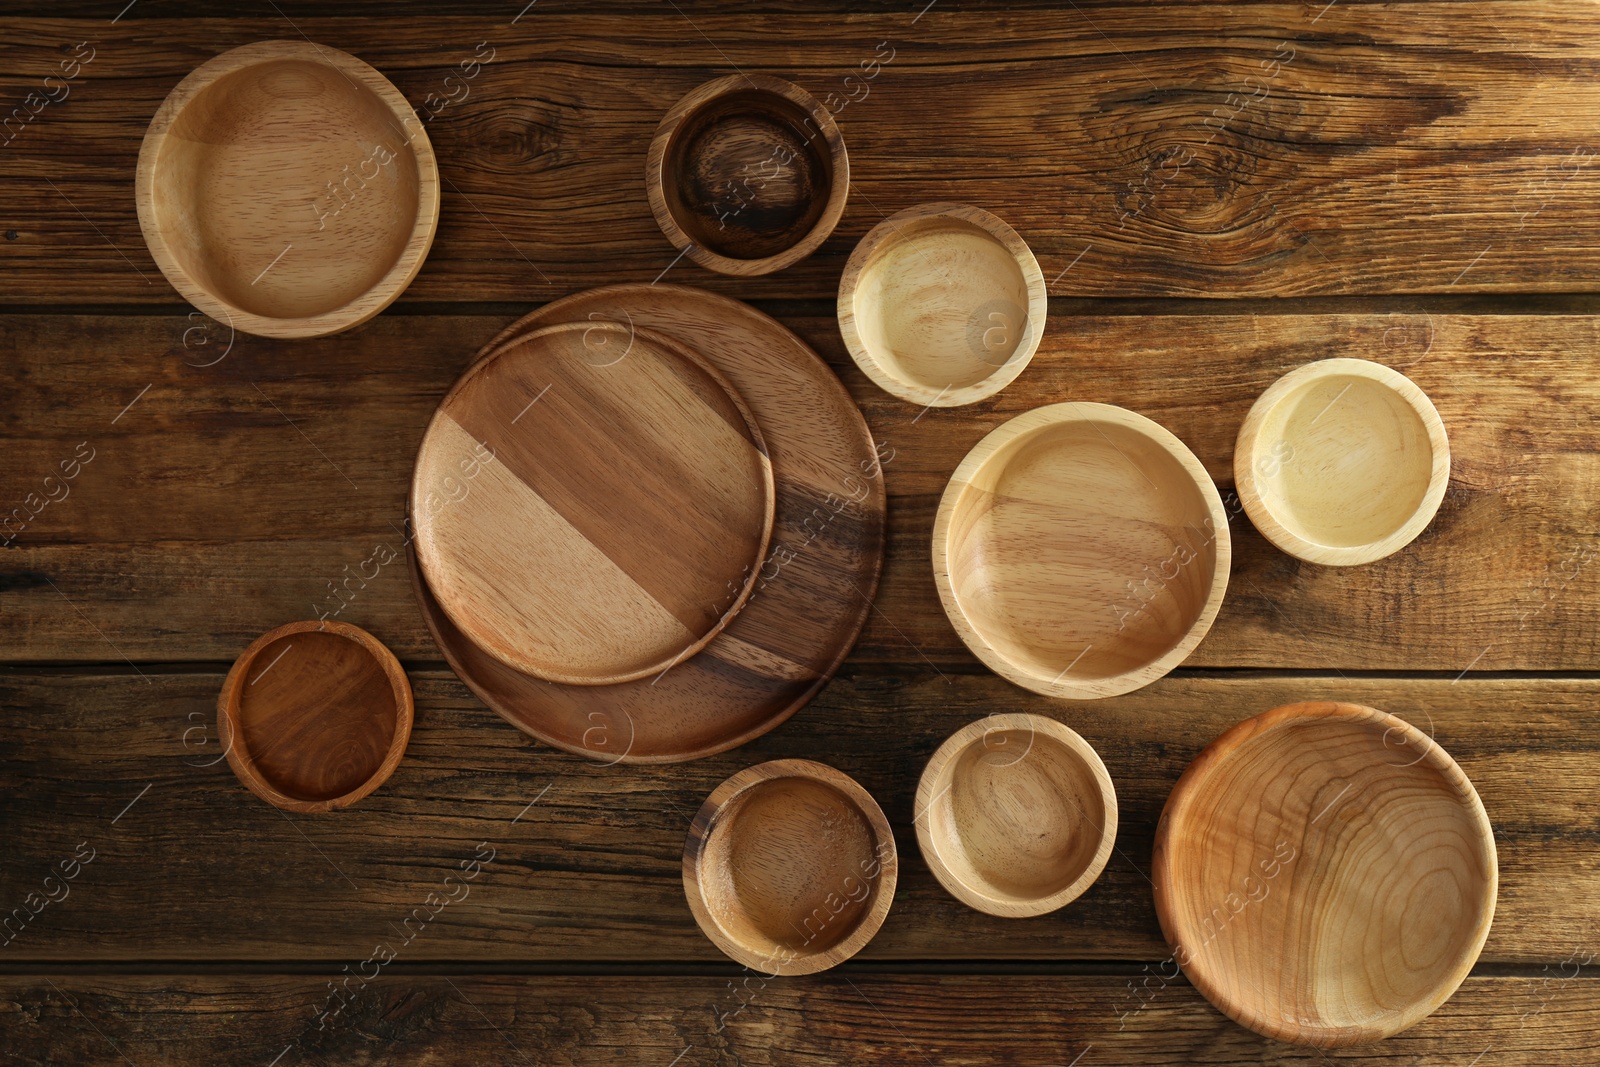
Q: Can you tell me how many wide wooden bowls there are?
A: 3